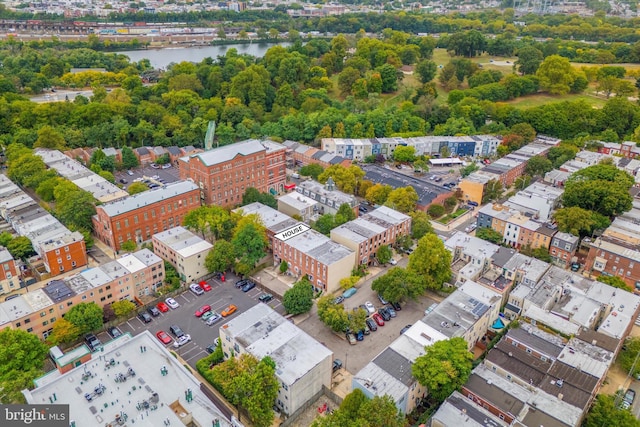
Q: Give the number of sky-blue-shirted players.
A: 0